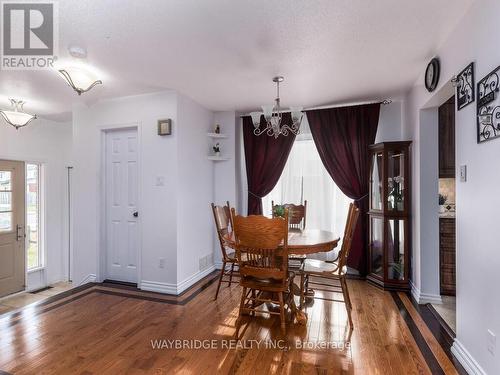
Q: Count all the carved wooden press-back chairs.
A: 4